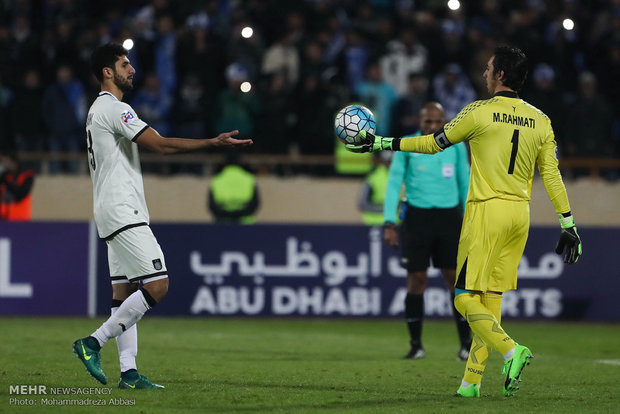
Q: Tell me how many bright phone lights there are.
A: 5